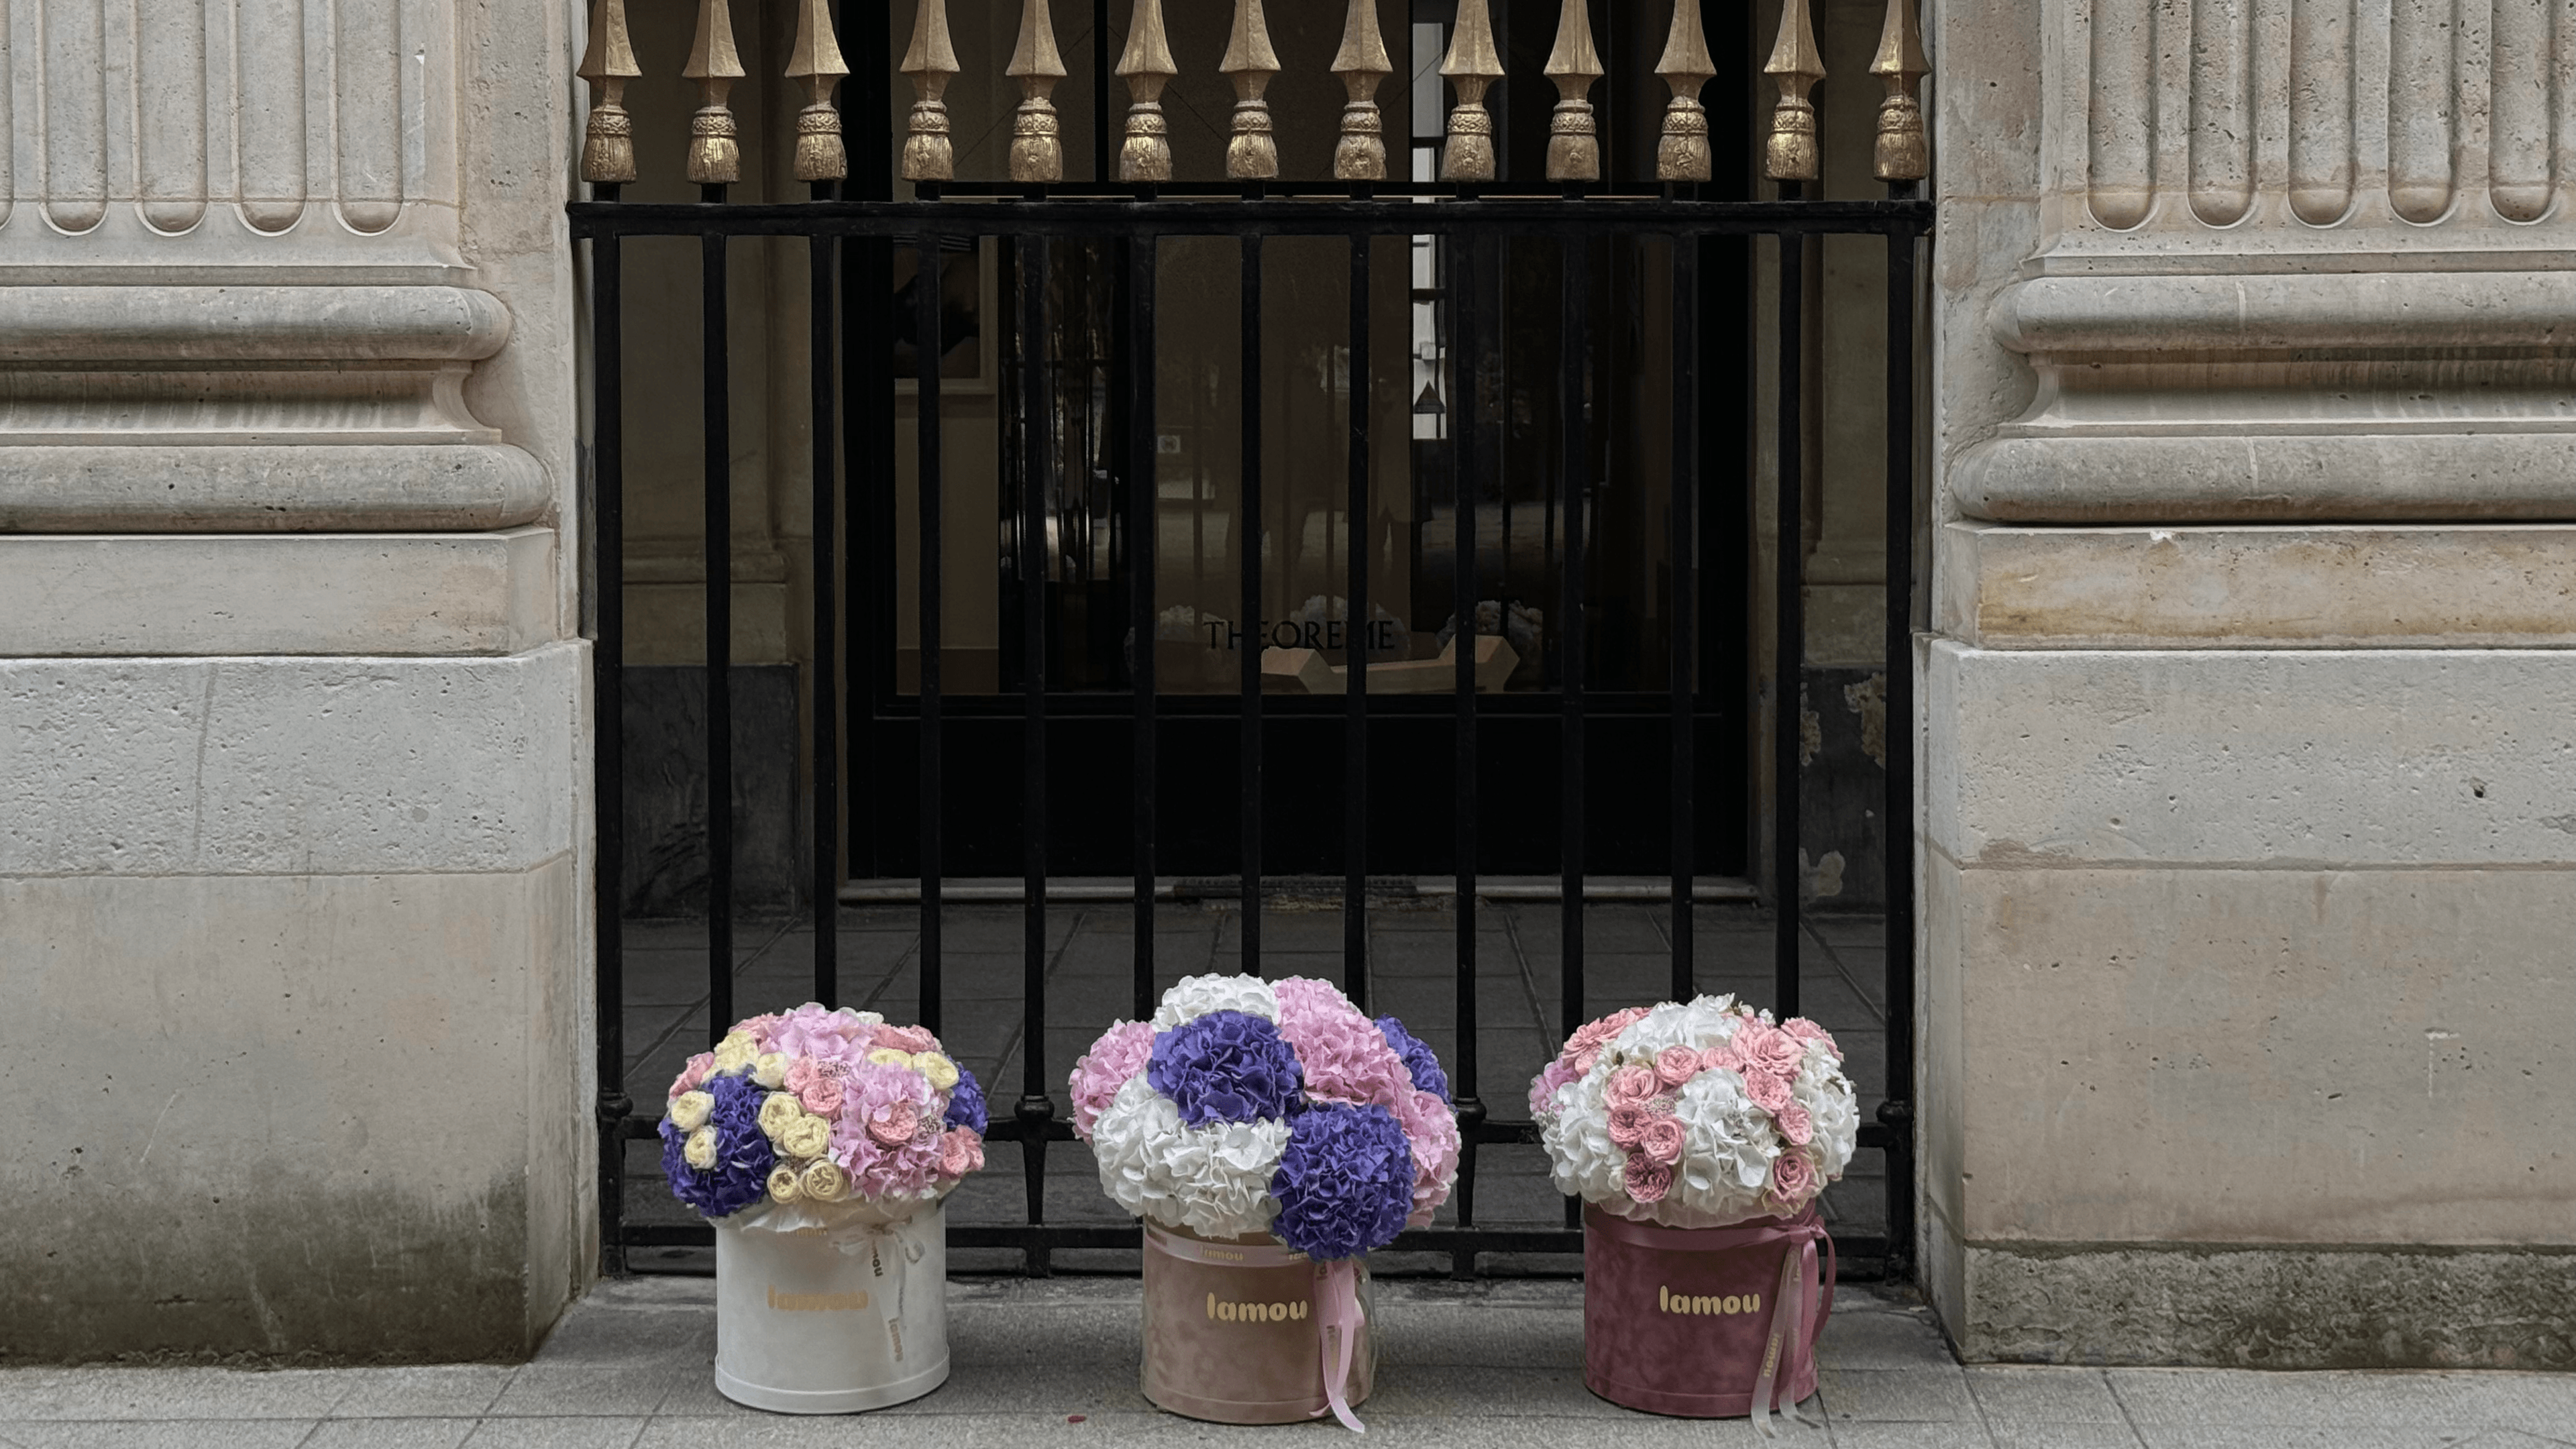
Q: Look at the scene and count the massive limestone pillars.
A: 2